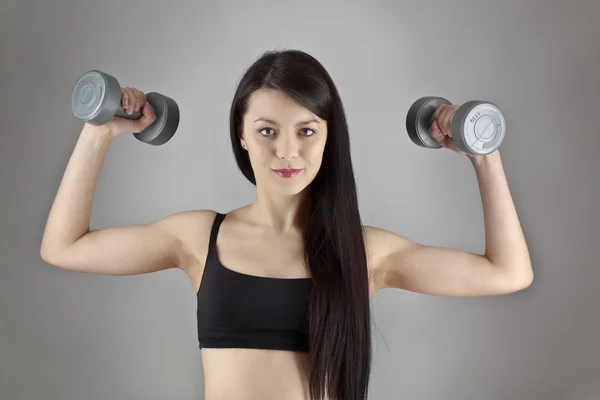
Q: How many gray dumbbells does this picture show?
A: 2